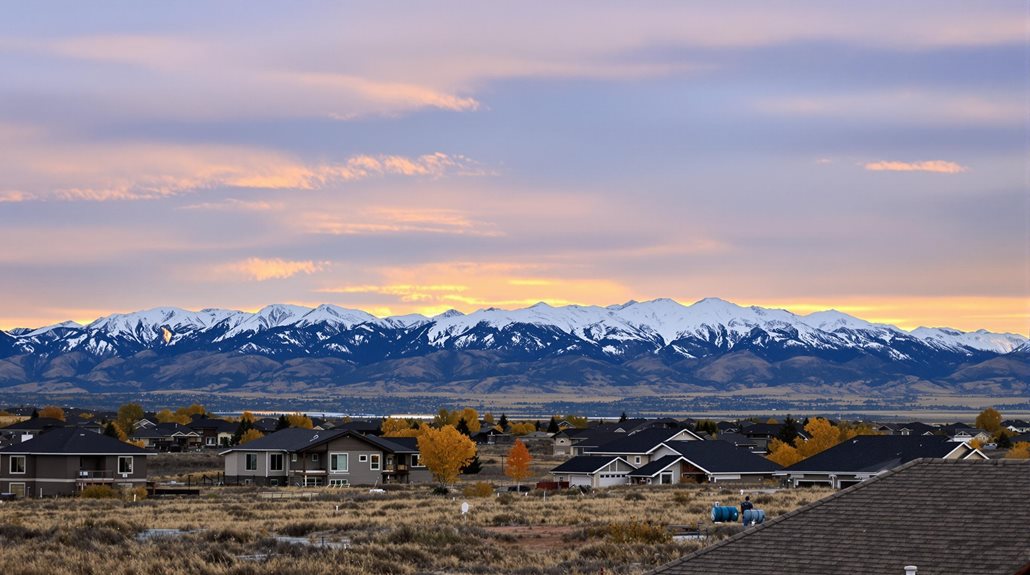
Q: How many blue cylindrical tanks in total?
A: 2